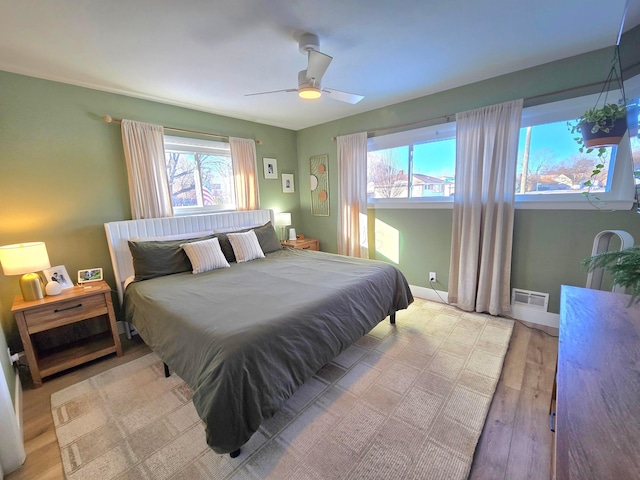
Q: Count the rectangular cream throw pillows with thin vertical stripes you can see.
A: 2